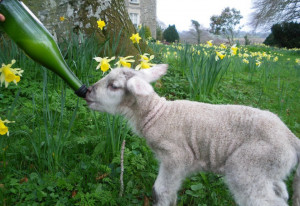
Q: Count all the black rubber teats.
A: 1